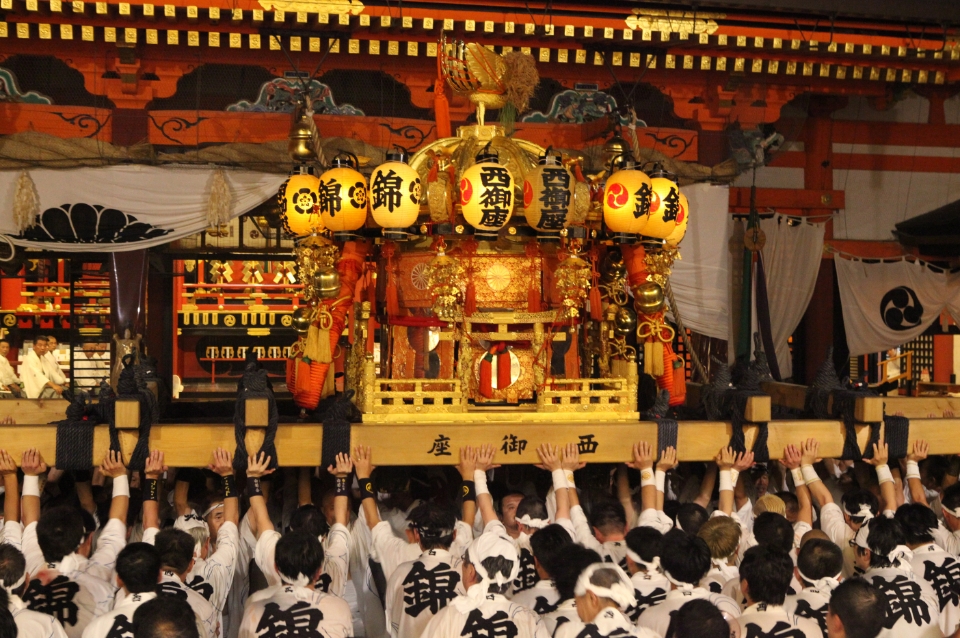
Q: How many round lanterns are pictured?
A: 8